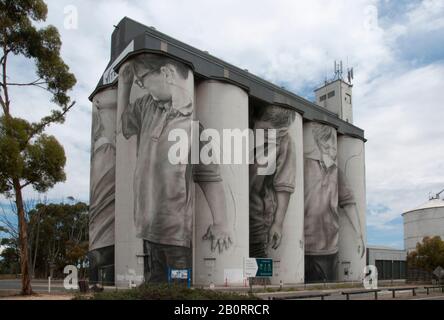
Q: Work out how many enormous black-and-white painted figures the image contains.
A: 4